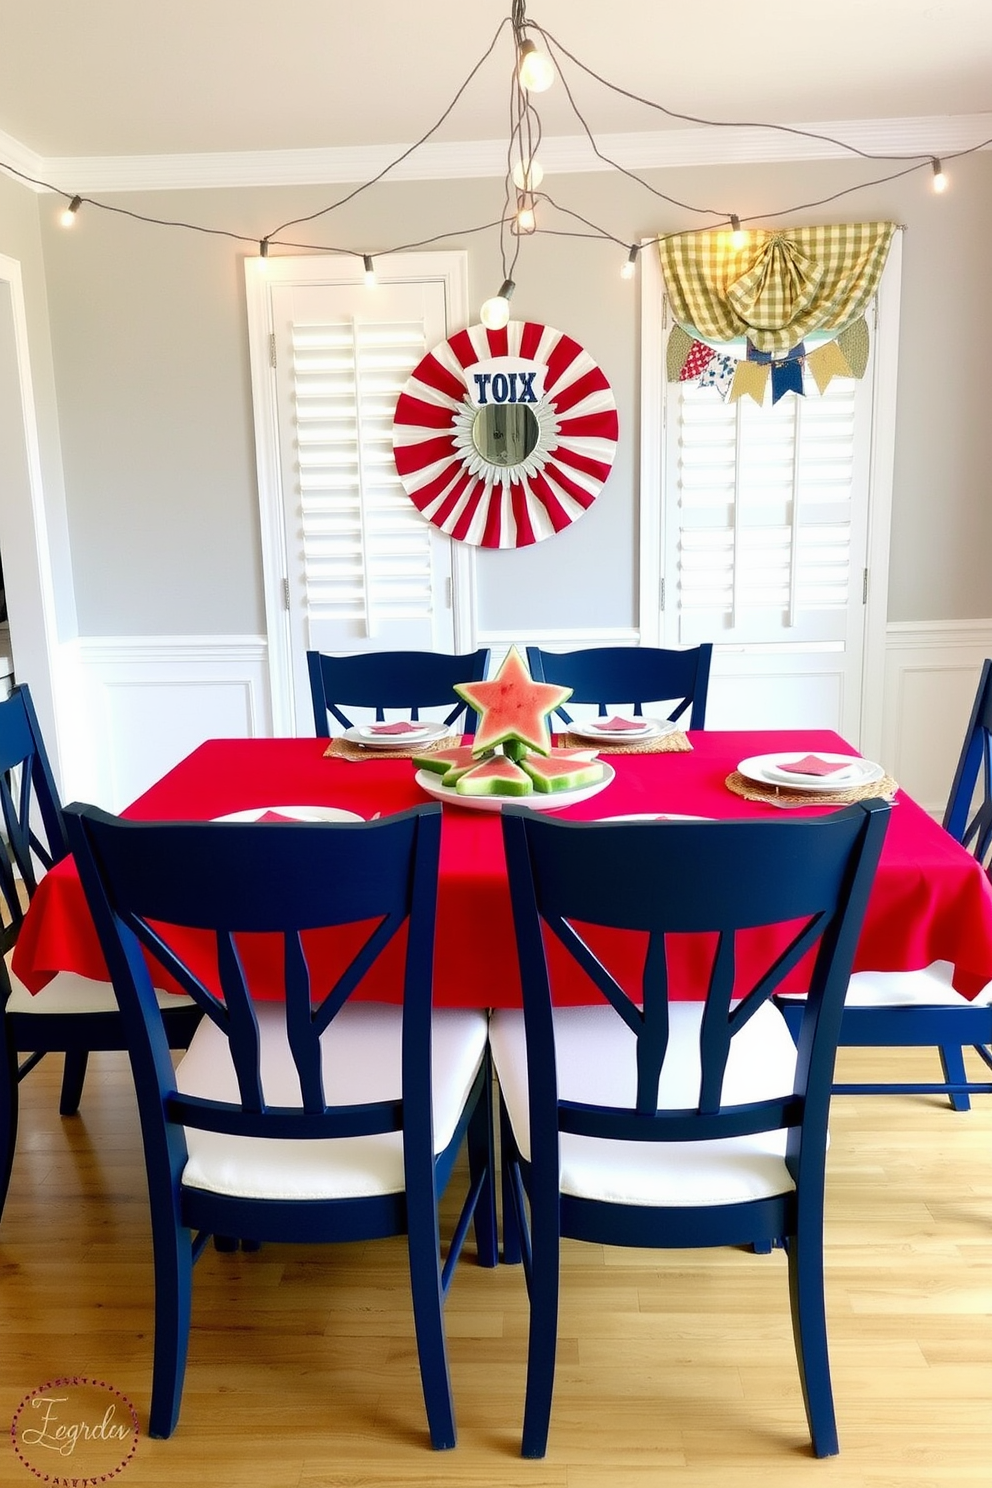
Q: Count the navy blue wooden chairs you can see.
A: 6